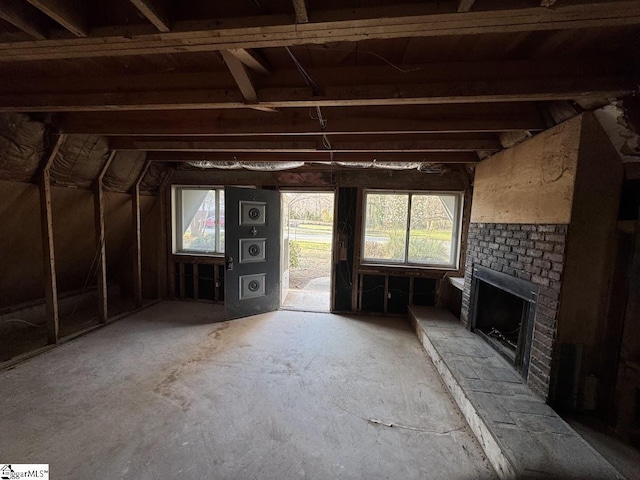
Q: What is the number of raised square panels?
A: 3